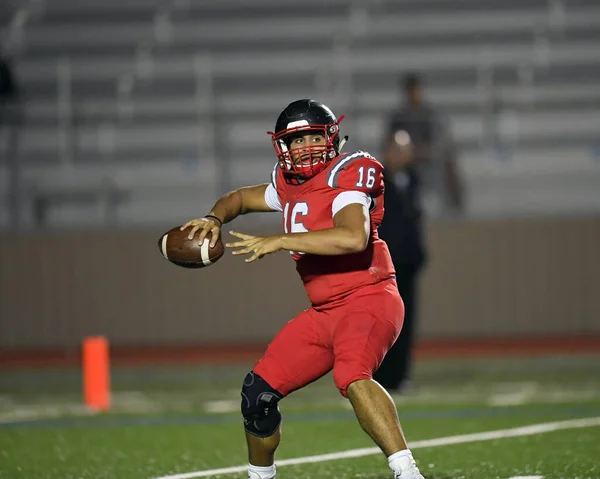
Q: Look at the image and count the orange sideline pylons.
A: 1